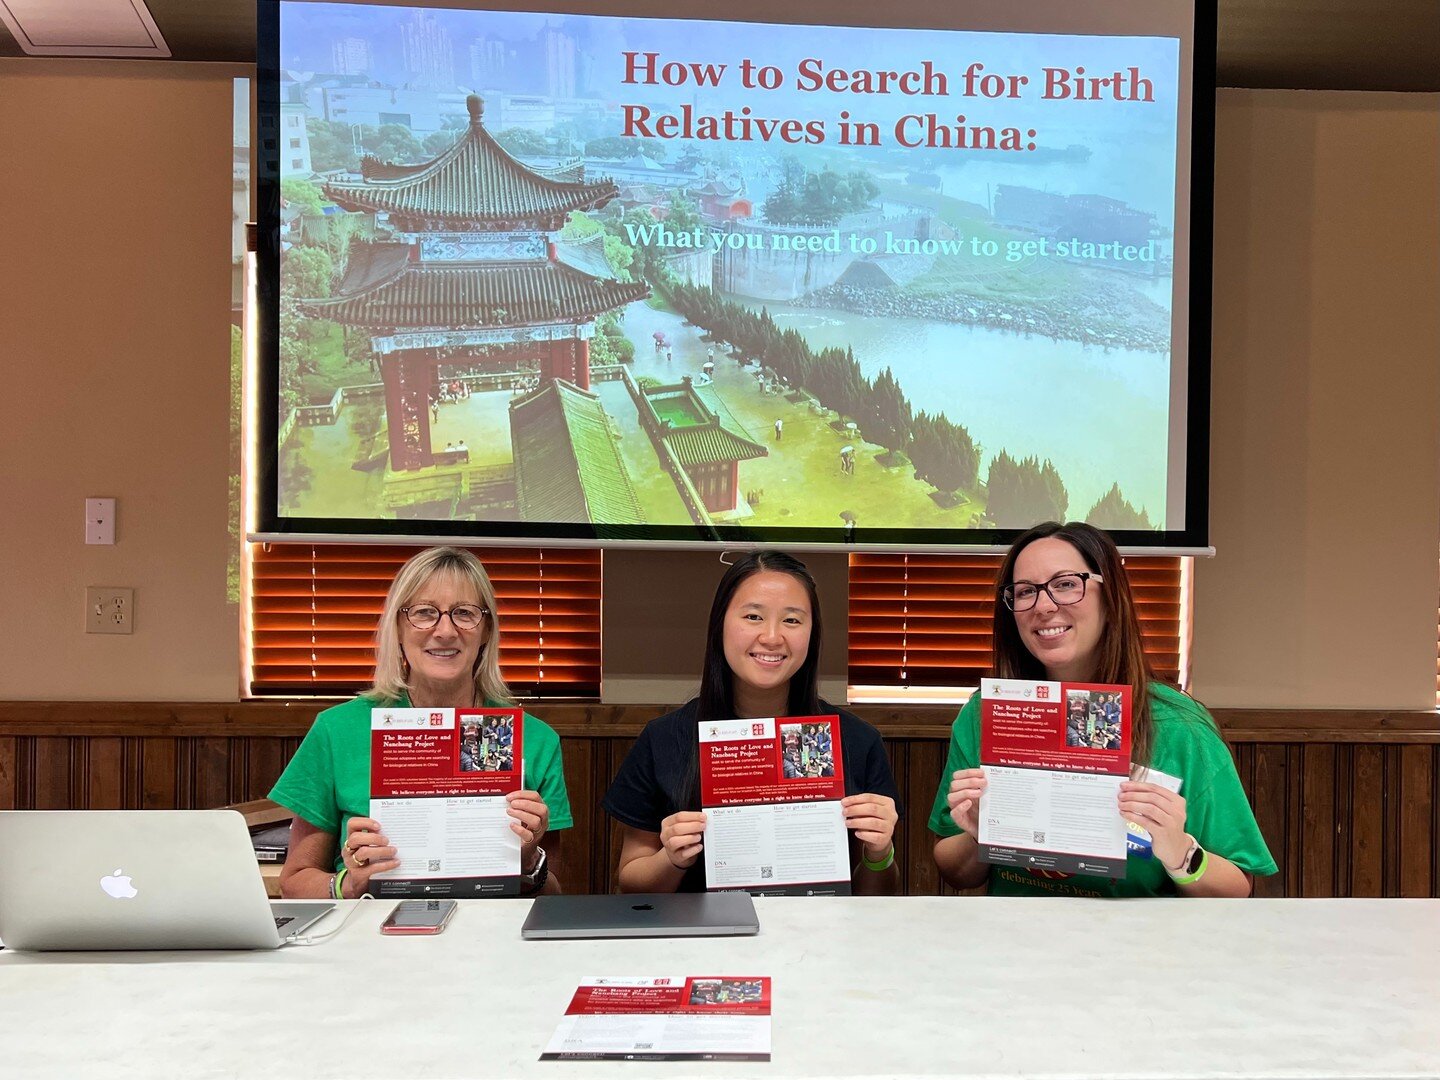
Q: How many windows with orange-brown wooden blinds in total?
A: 2